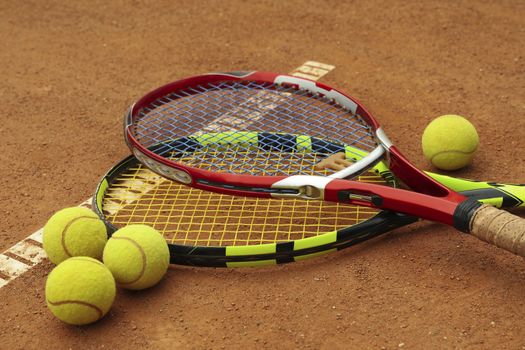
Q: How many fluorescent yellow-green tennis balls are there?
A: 4